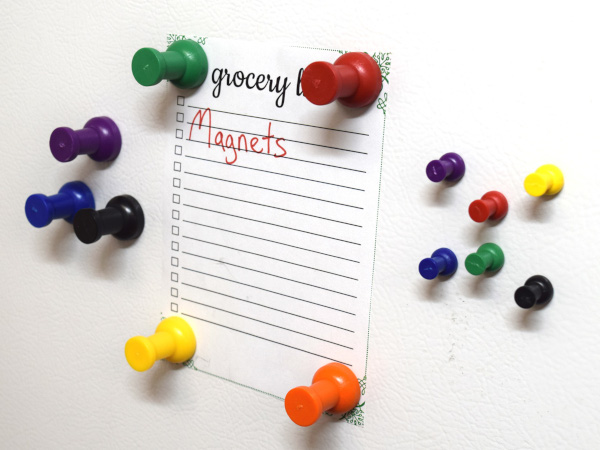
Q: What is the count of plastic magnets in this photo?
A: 13